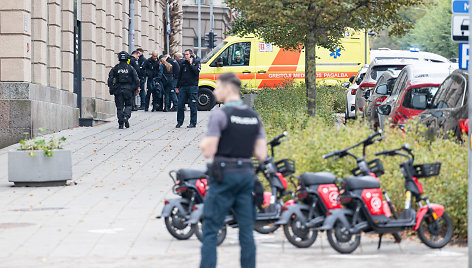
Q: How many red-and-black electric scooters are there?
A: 4